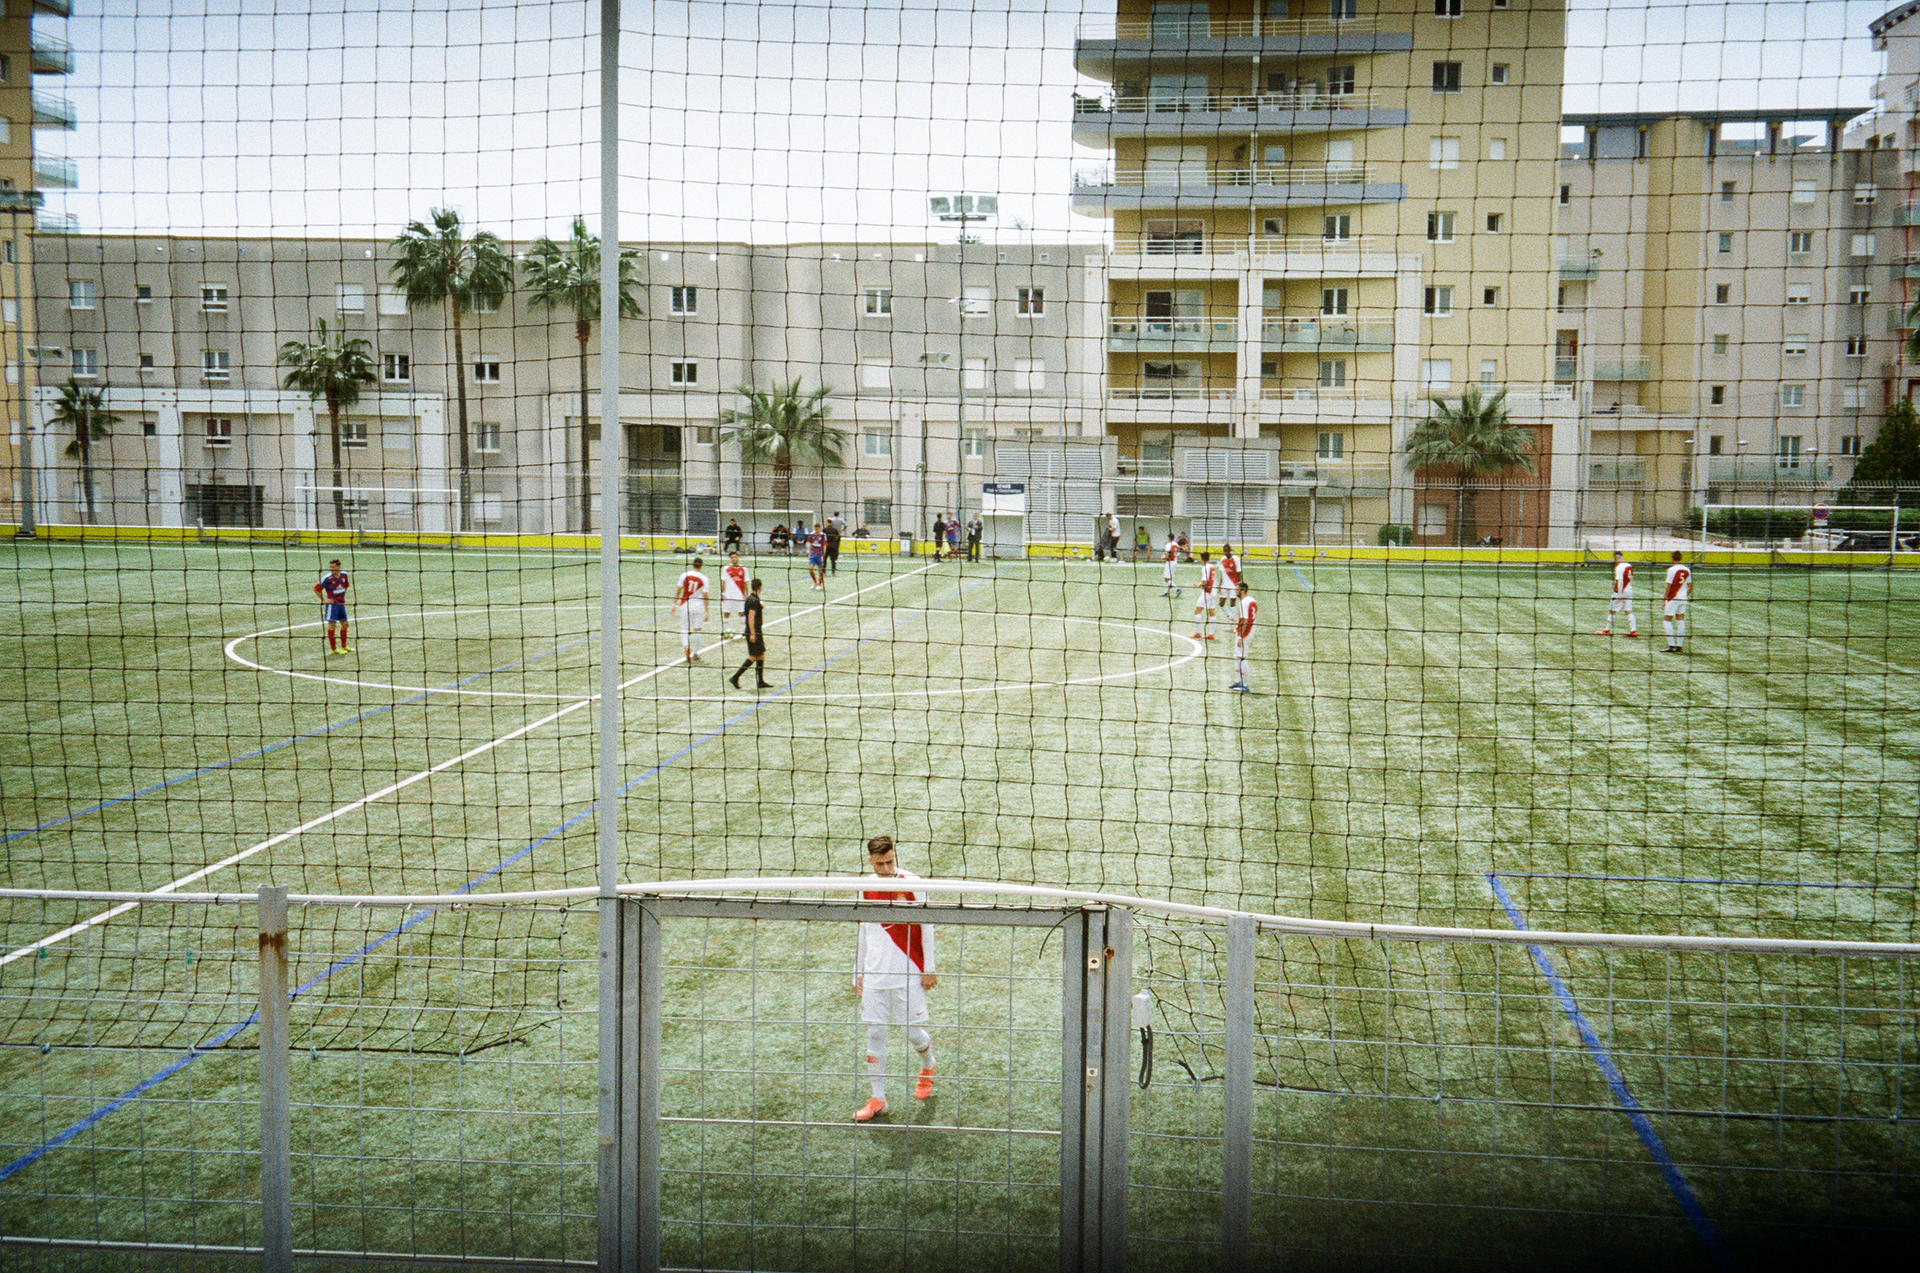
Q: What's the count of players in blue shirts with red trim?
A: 3